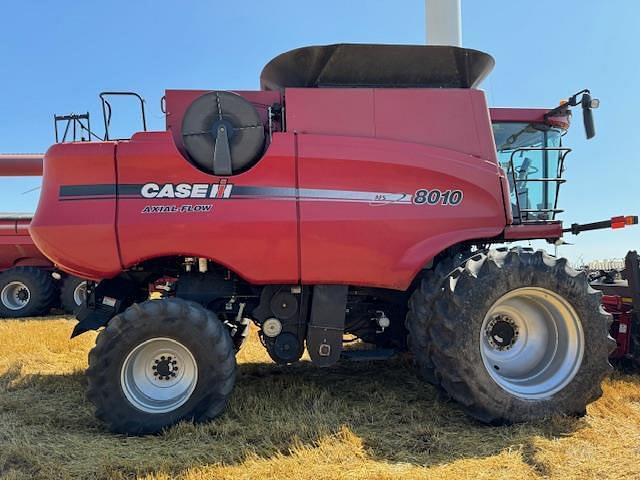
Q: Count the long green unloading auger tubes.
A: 0